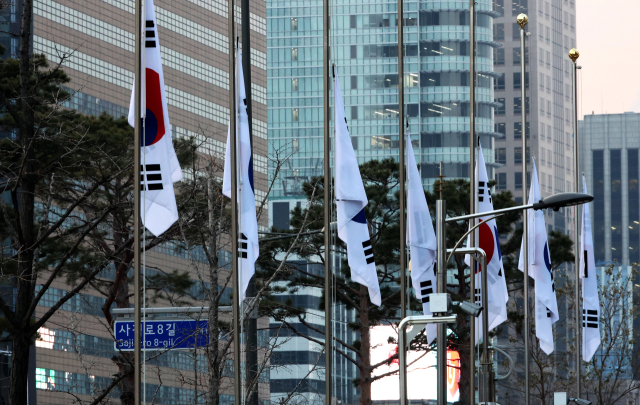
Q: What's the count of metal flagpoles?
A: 7